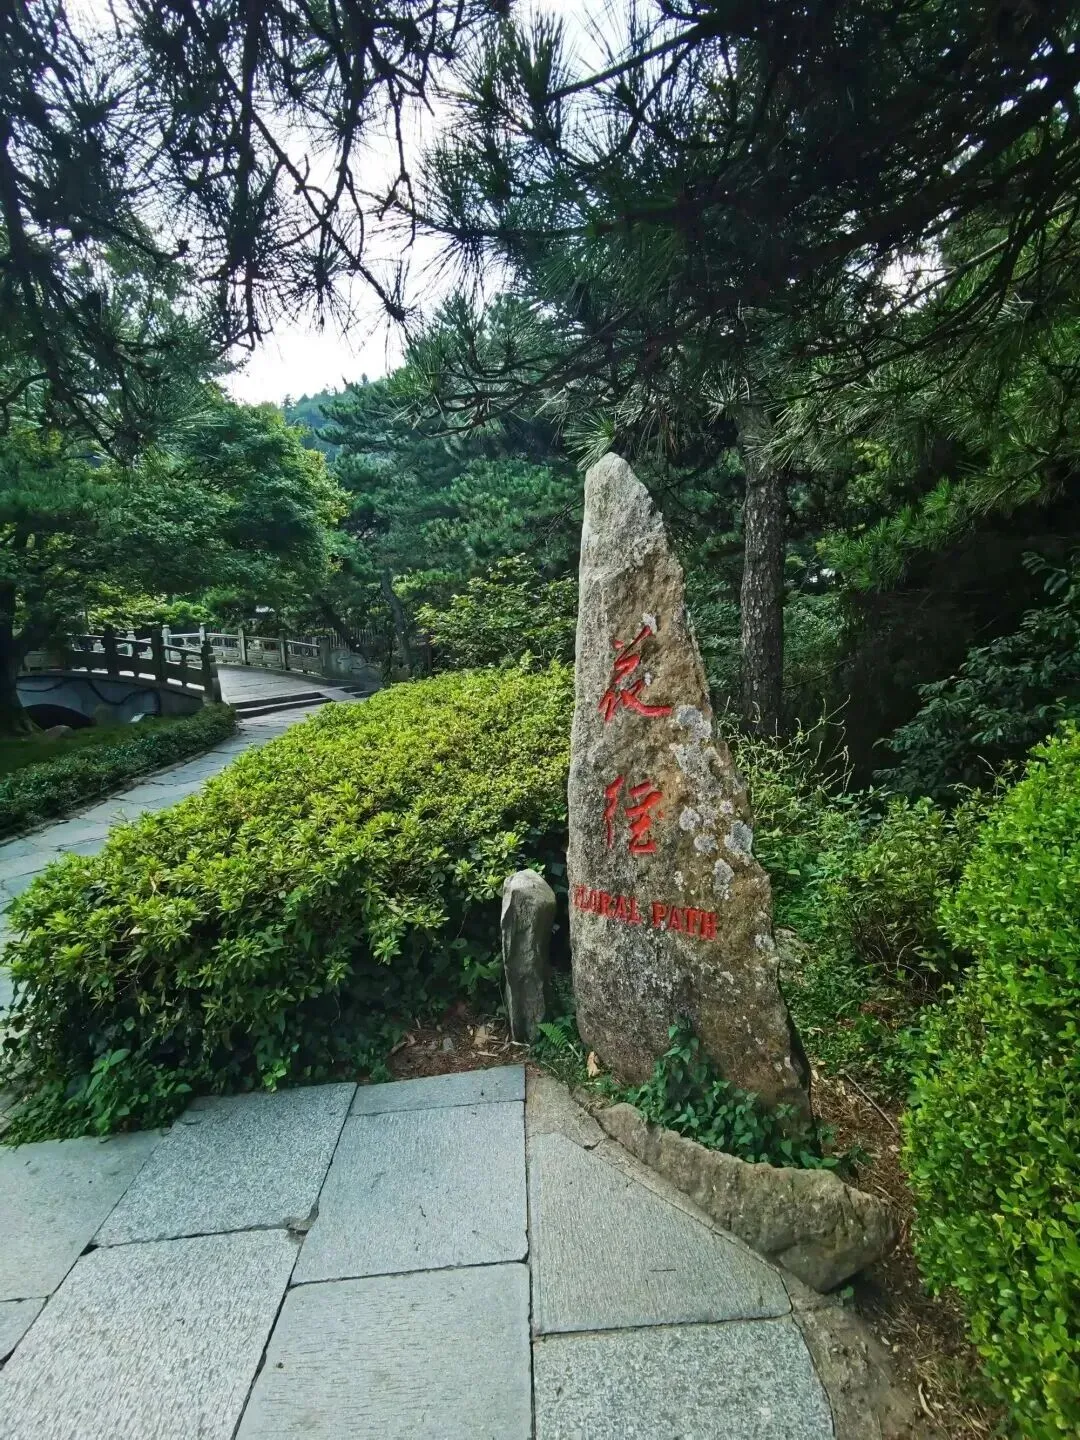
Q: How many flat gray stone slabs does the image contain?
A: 9